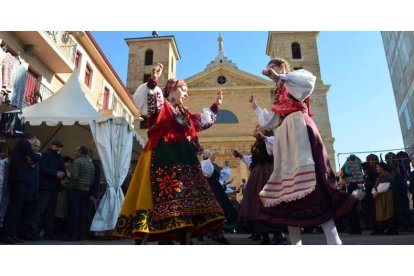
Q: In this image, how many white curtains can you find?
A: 1